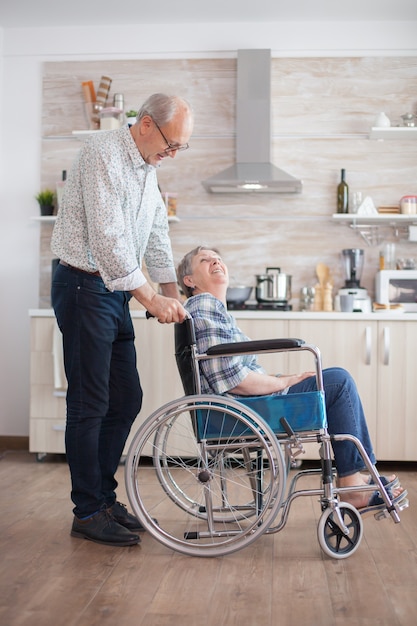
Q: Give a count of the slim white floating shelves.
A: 4